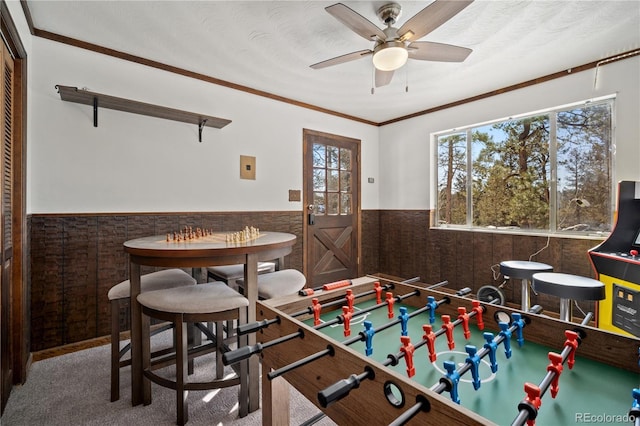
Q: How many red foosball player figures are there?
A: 13